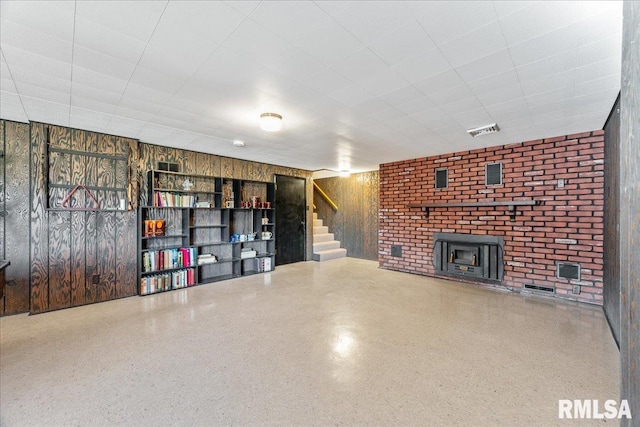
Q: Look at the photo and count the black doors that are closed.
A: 1